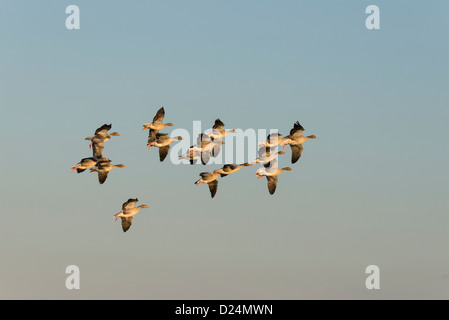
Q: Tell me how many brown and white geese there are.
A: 15